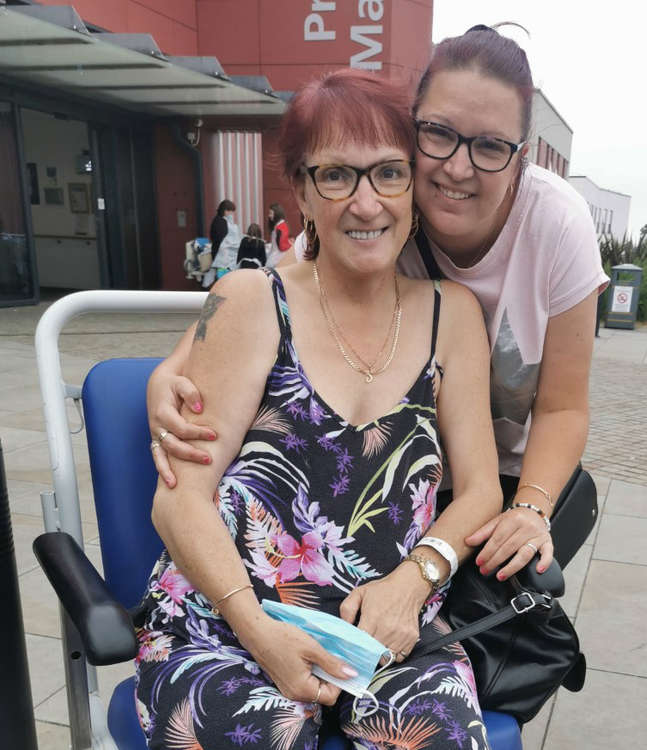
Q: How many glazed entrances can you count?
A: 1